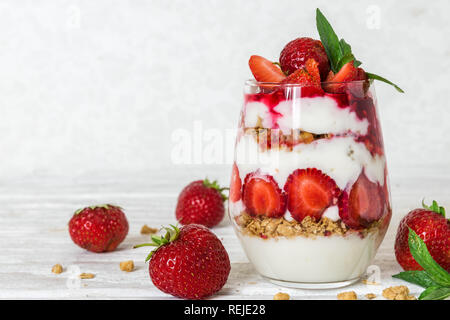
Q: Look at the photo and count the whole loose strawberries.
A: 4